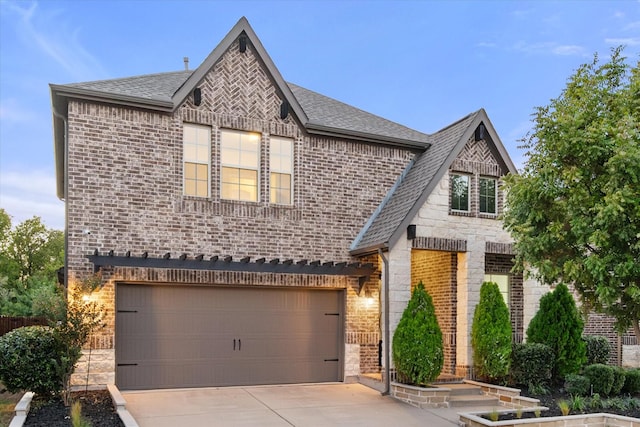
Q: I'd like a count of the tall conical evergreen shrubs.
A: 3